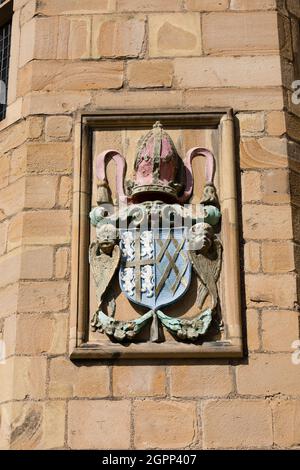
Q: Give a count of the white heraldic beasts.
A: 4